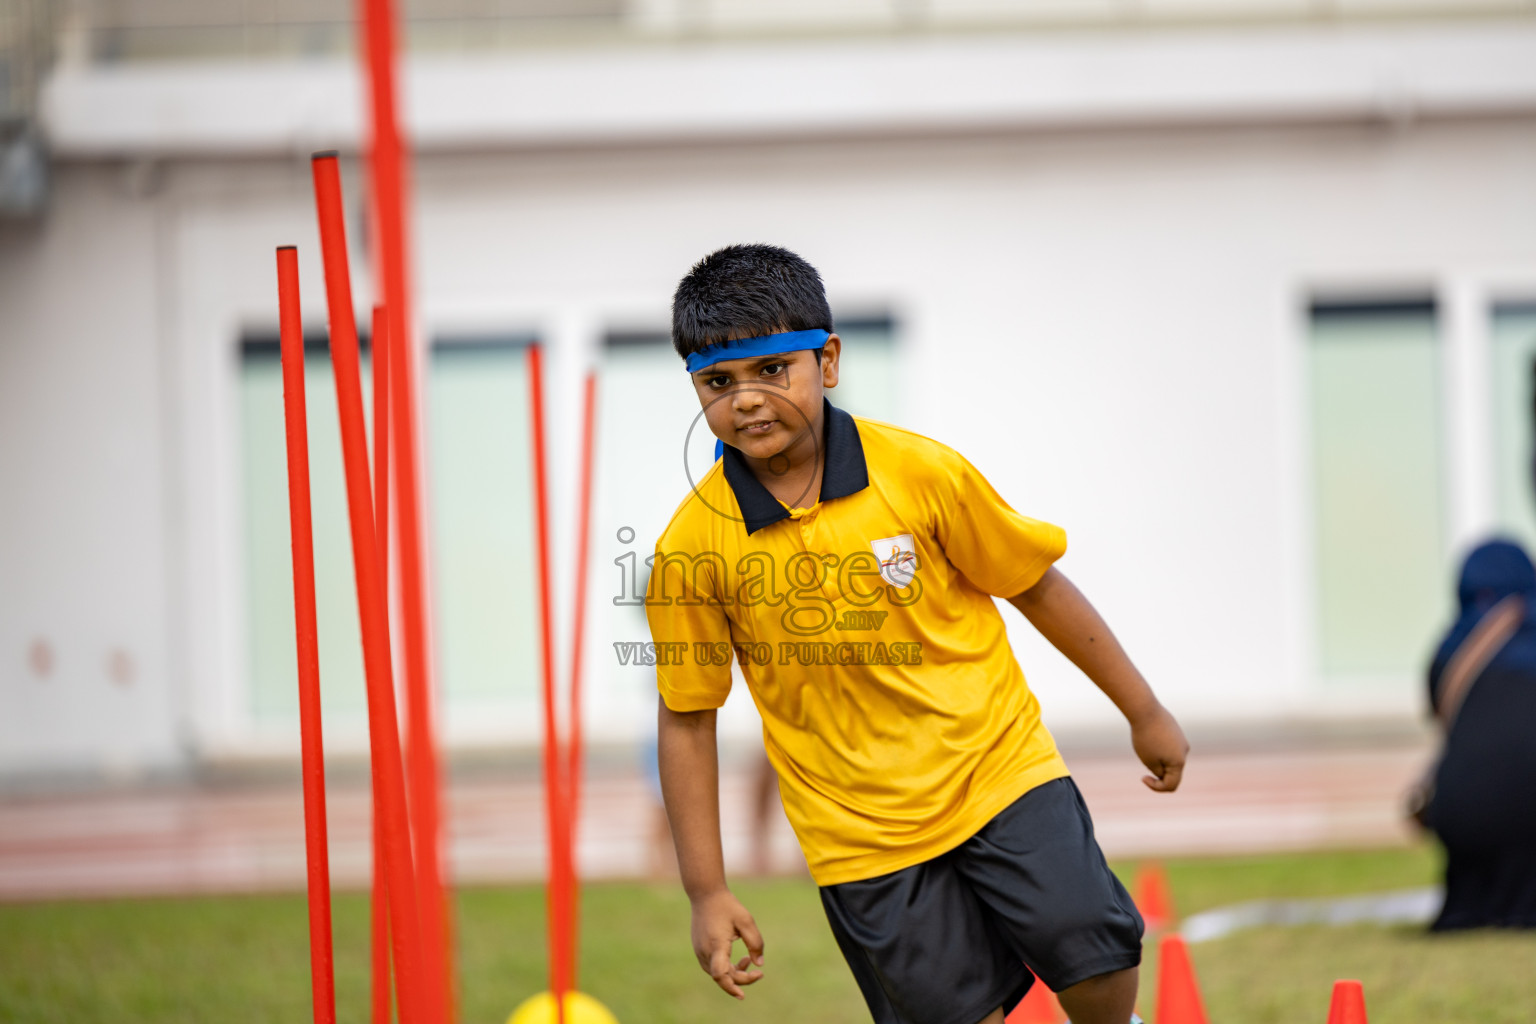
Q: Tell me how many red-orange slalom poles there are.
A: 6